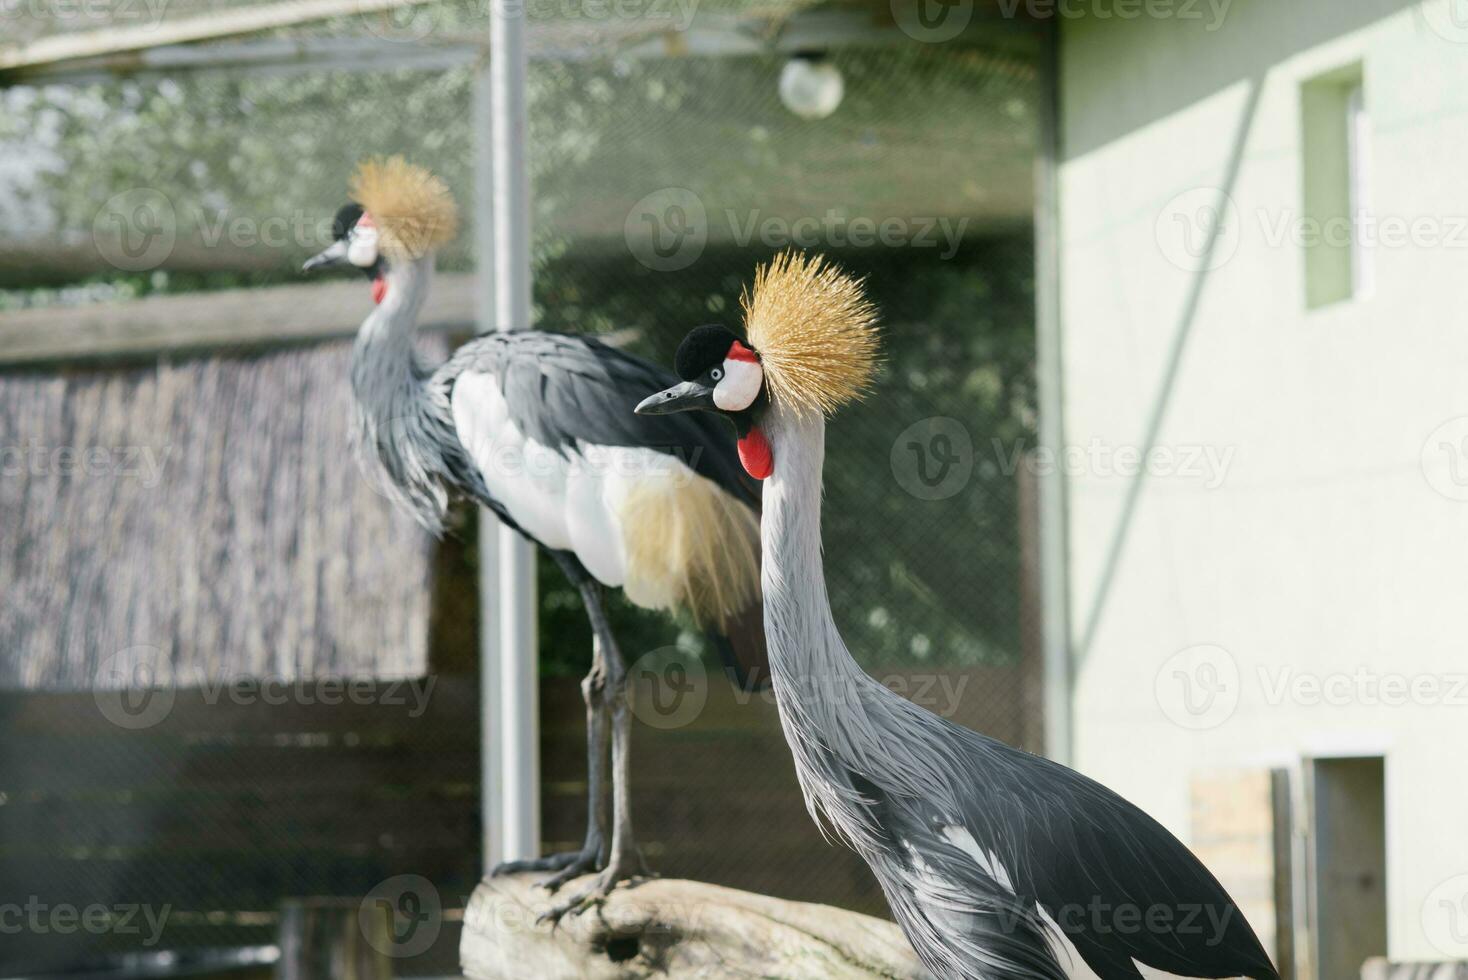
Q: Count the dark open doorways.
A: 1